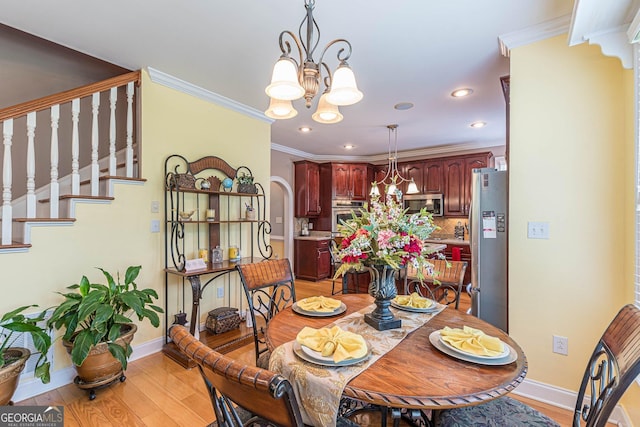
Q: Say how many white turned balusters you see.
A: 7